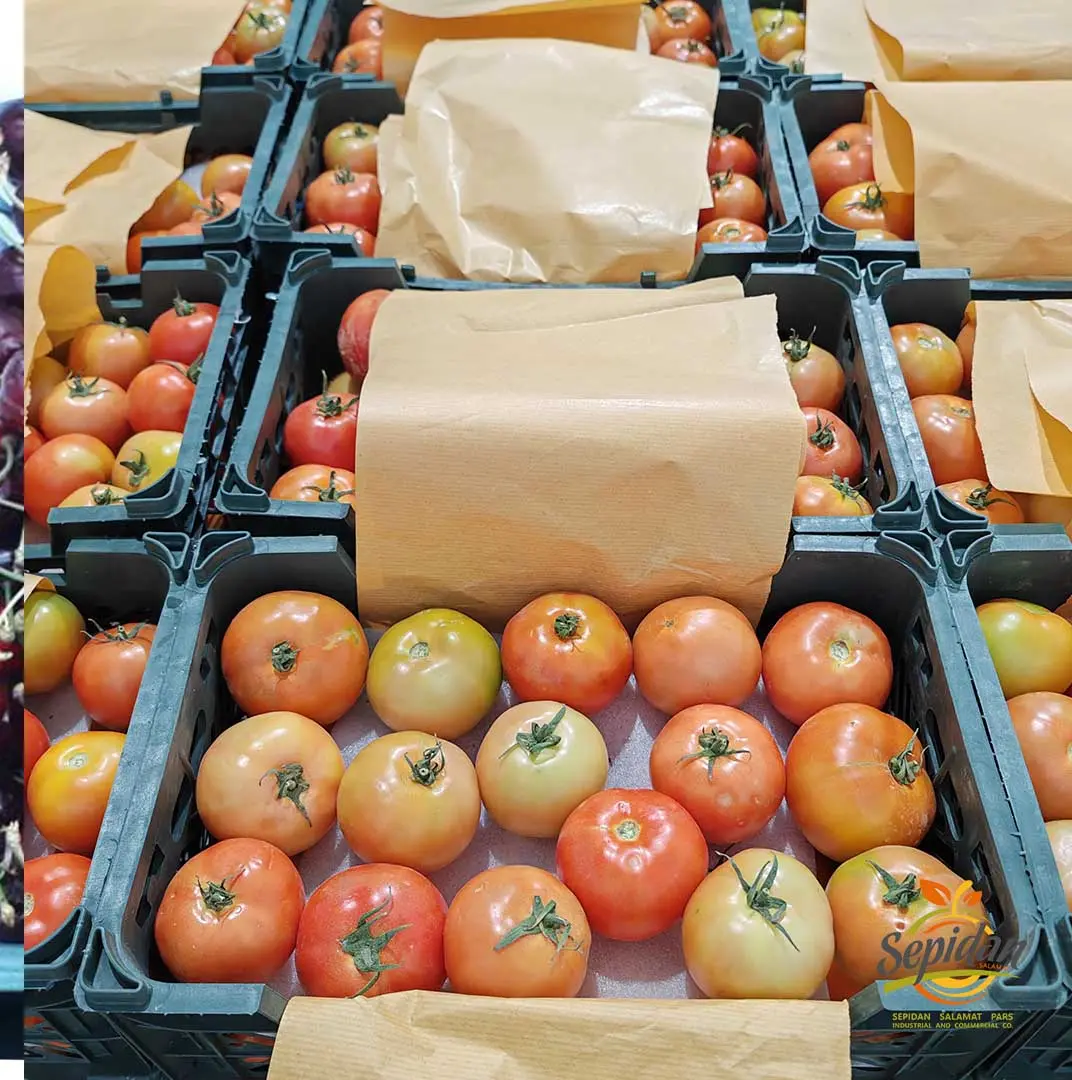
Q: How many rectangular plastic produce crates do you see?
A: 12